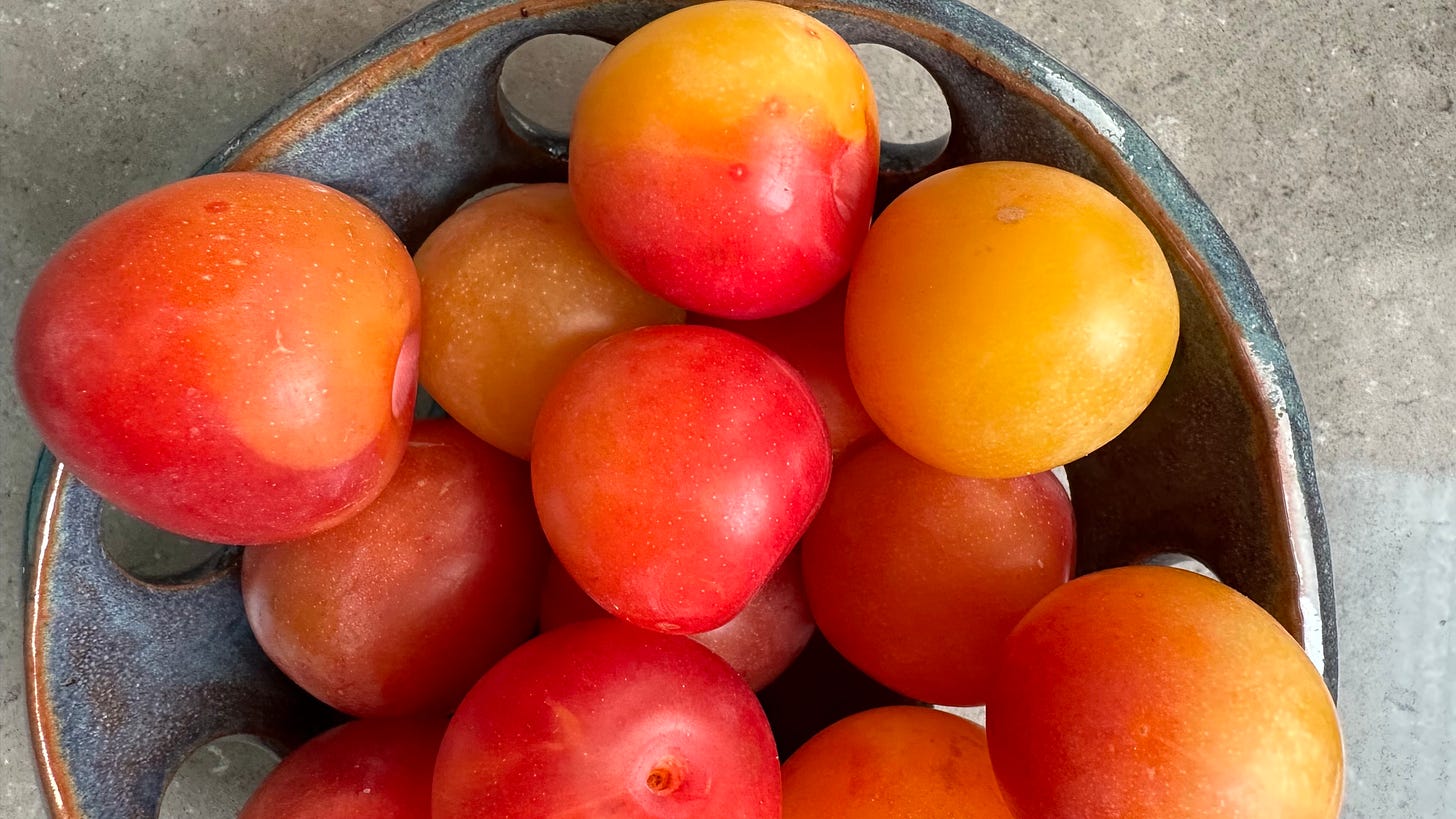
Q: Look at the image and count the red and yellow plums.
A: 13